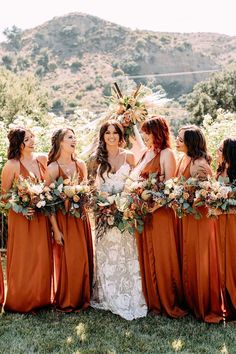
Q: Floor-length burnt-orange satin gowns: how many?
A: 5